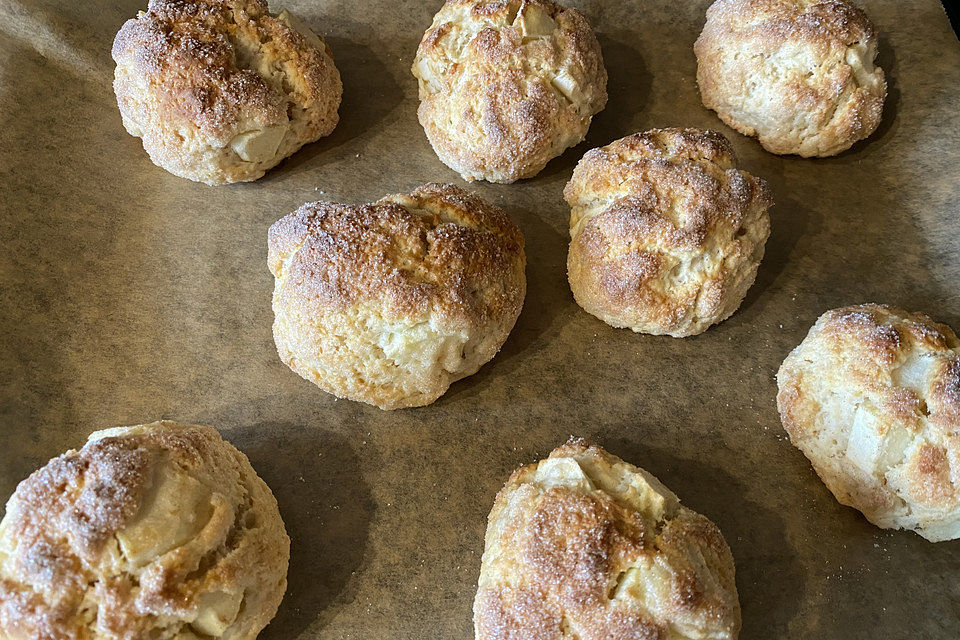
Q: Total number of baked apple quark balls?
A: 8